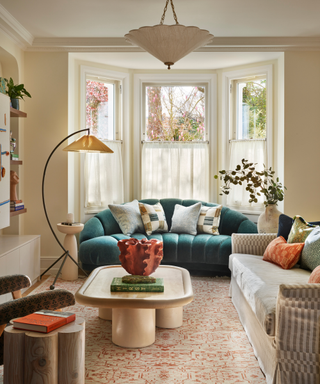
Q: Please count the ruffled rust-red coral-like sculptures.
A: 1